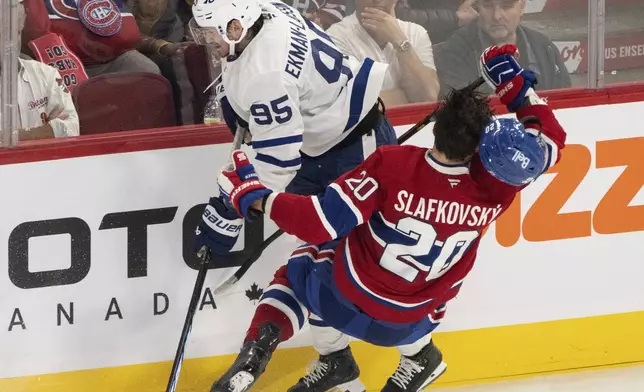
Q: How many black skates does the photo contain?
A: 3